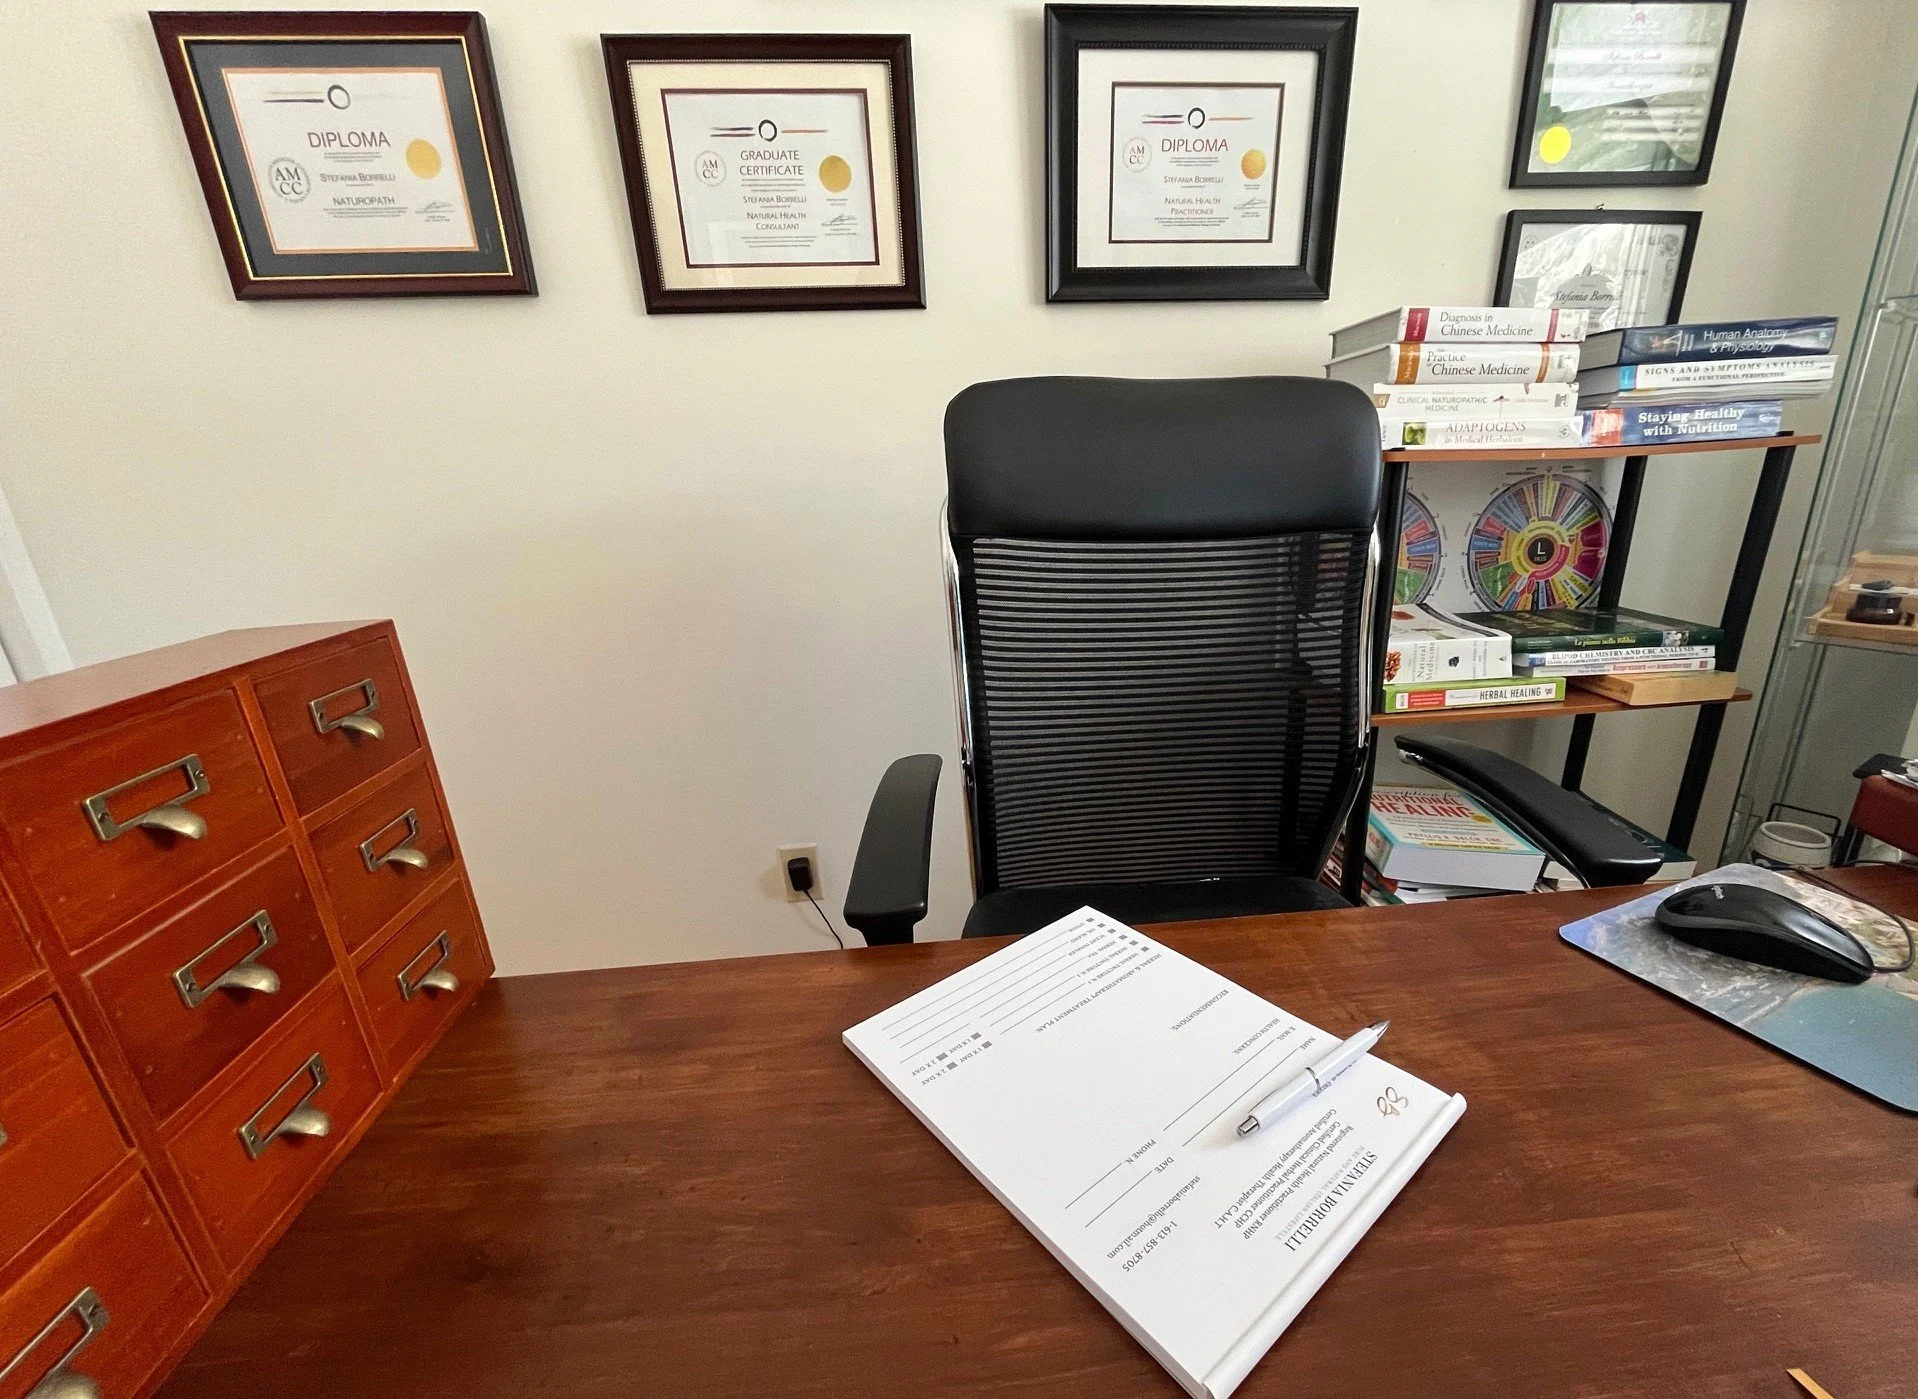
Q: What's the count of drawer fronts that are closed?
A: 9